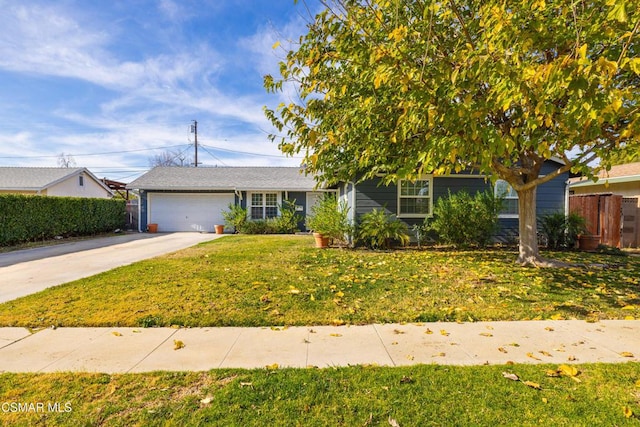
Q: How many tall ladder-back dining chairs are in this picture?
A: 0